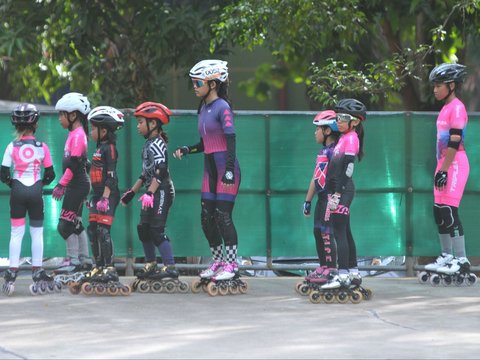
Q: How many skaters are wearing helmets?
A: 8